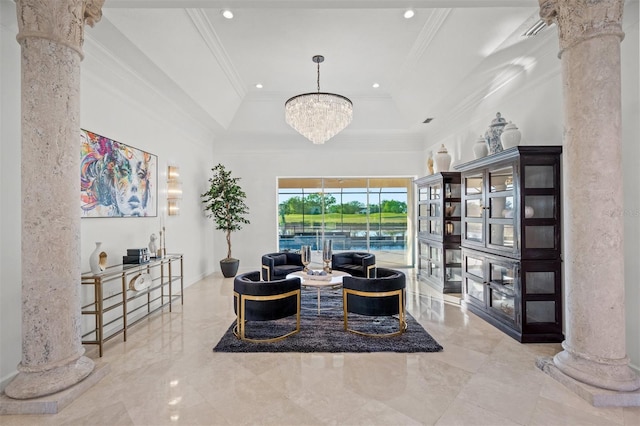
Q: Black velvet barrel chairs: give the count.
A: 4